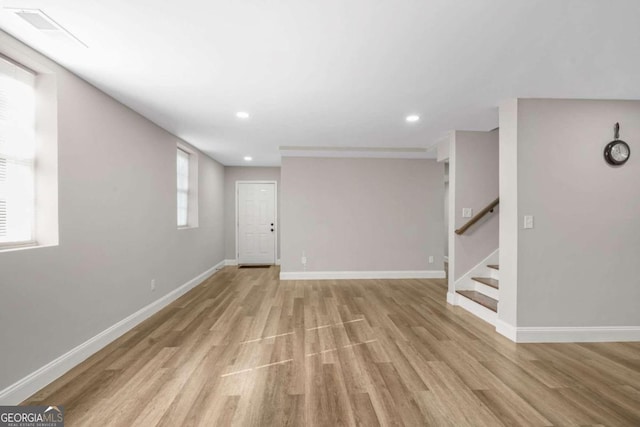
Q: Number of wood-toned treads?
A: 3